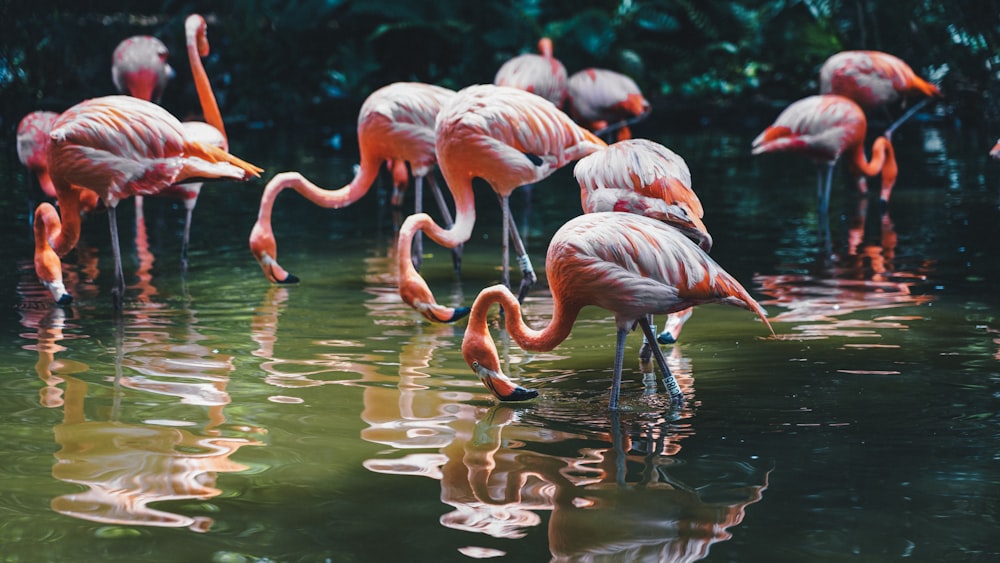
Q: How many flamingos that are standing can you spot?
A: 12